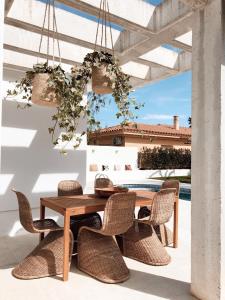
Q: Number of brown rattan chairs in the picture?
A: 6